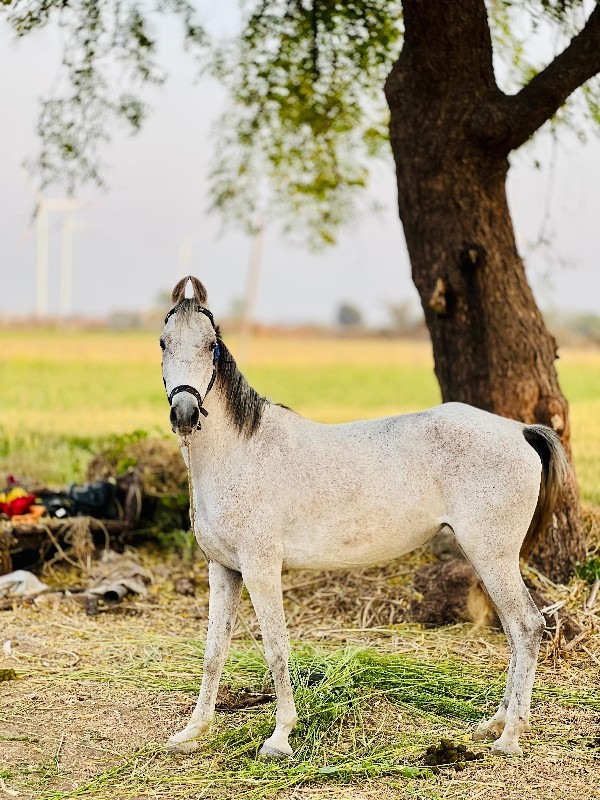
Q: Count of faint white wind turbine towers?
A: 2